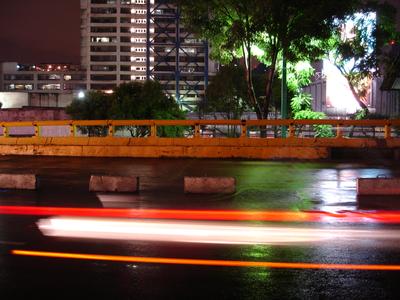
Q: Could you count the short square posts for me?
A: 4